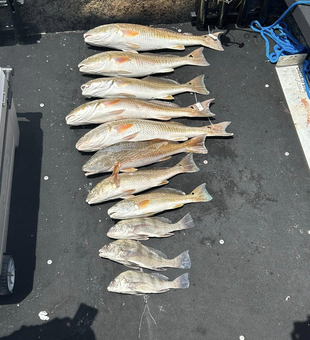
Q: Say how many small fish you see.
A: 3